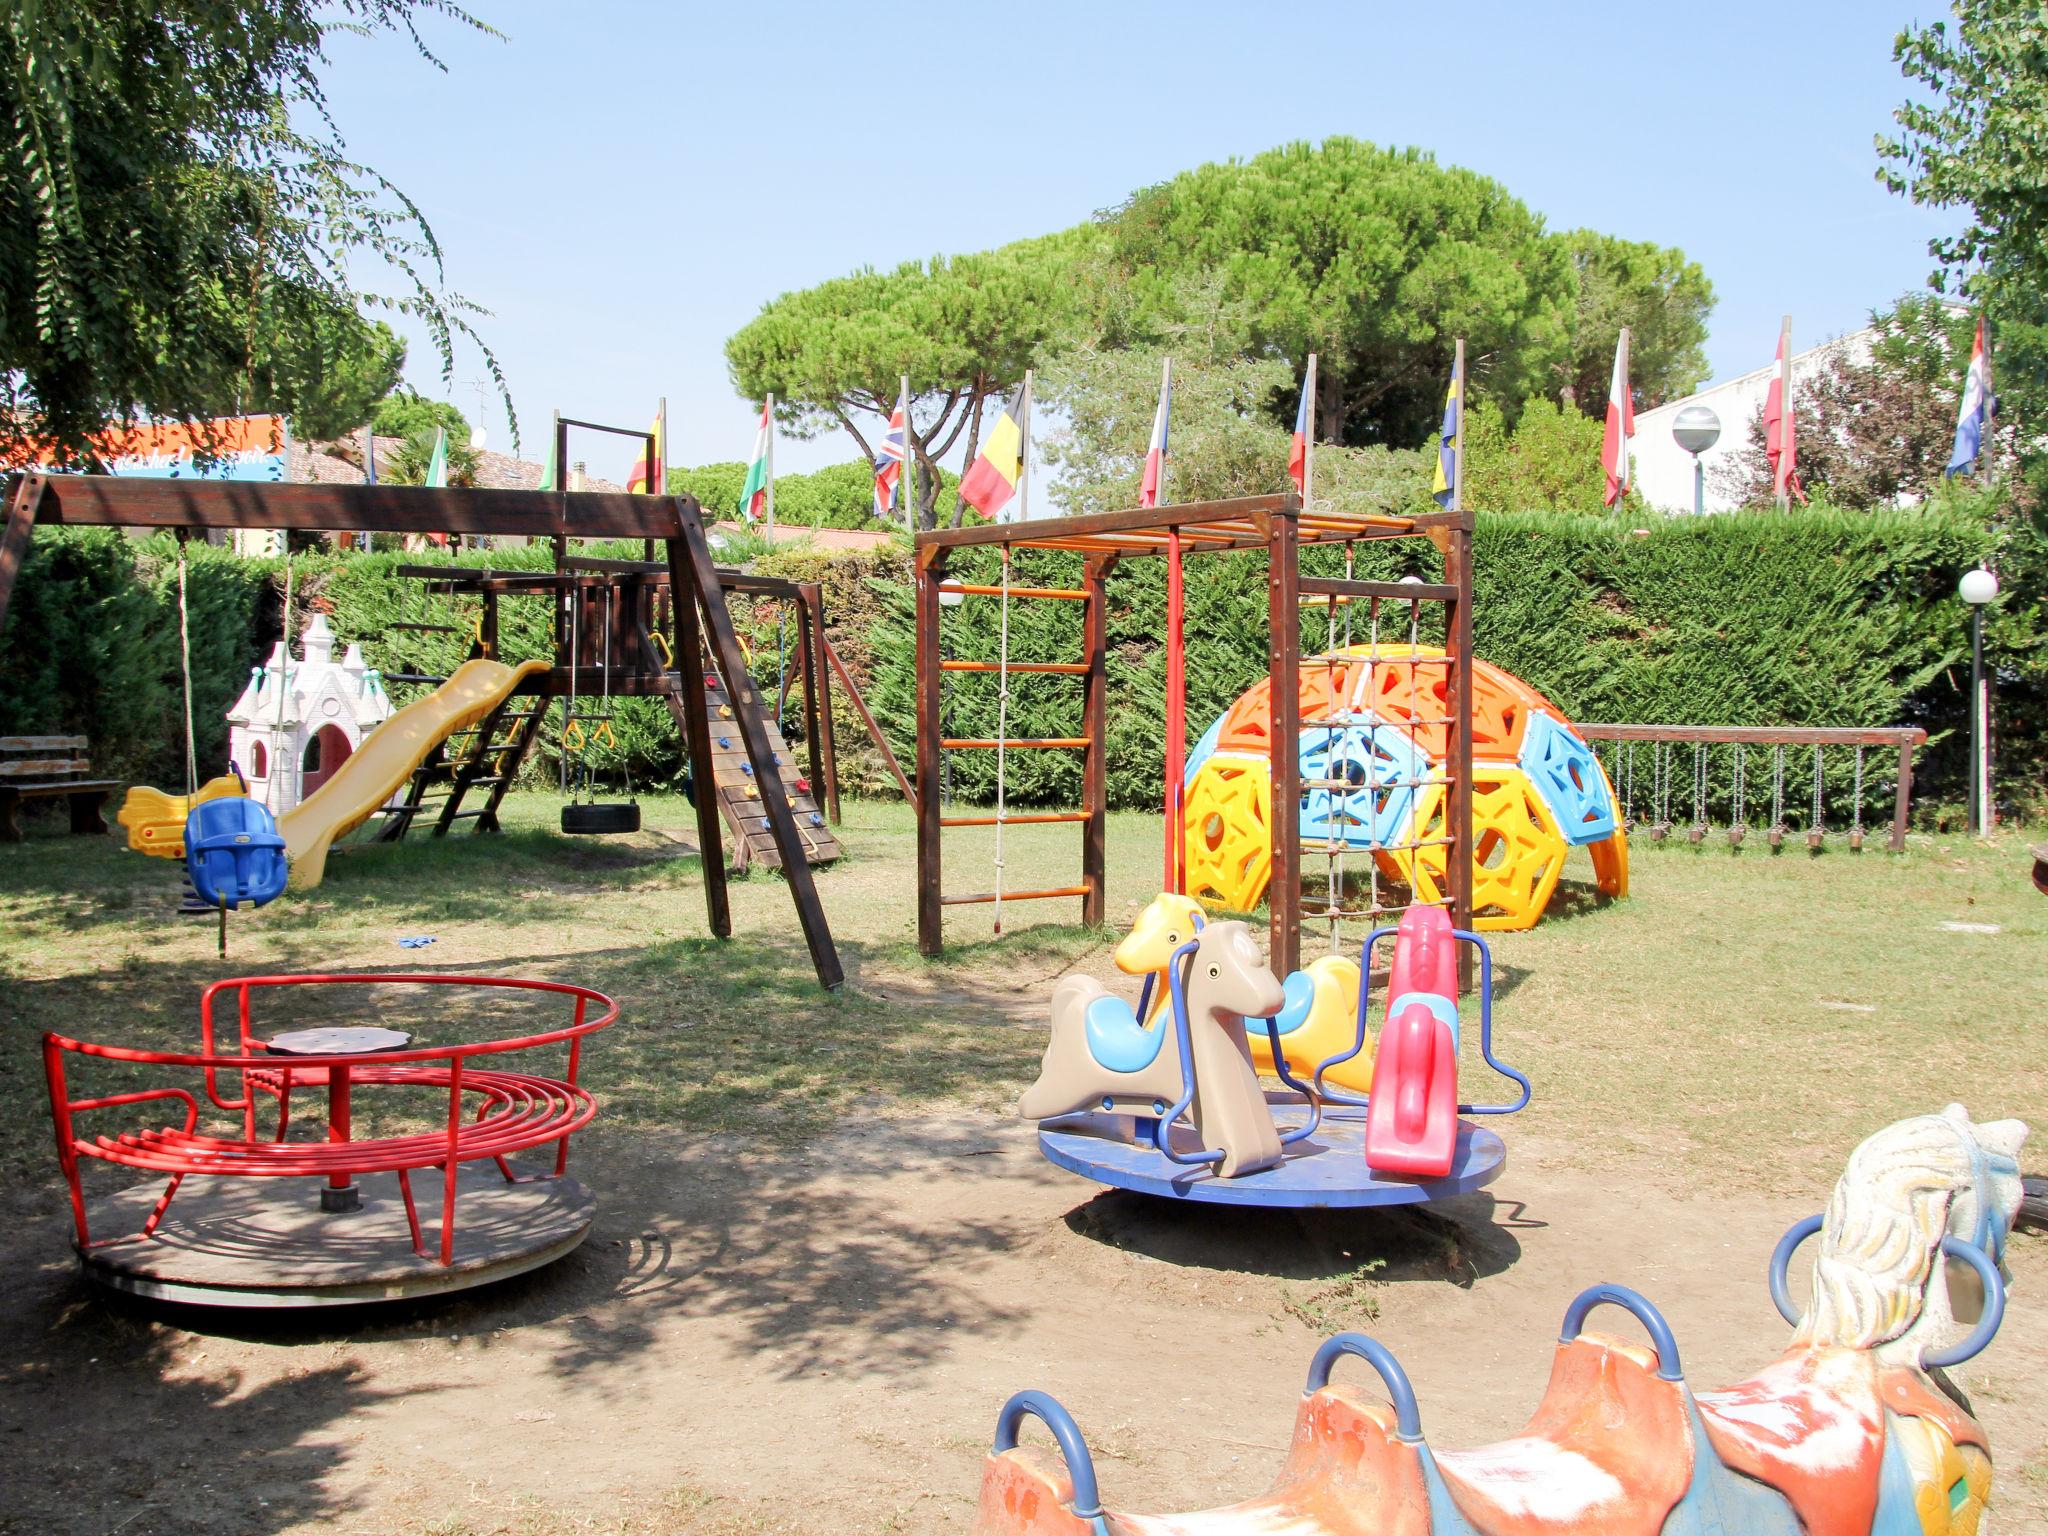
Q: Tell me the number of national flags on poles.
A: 13